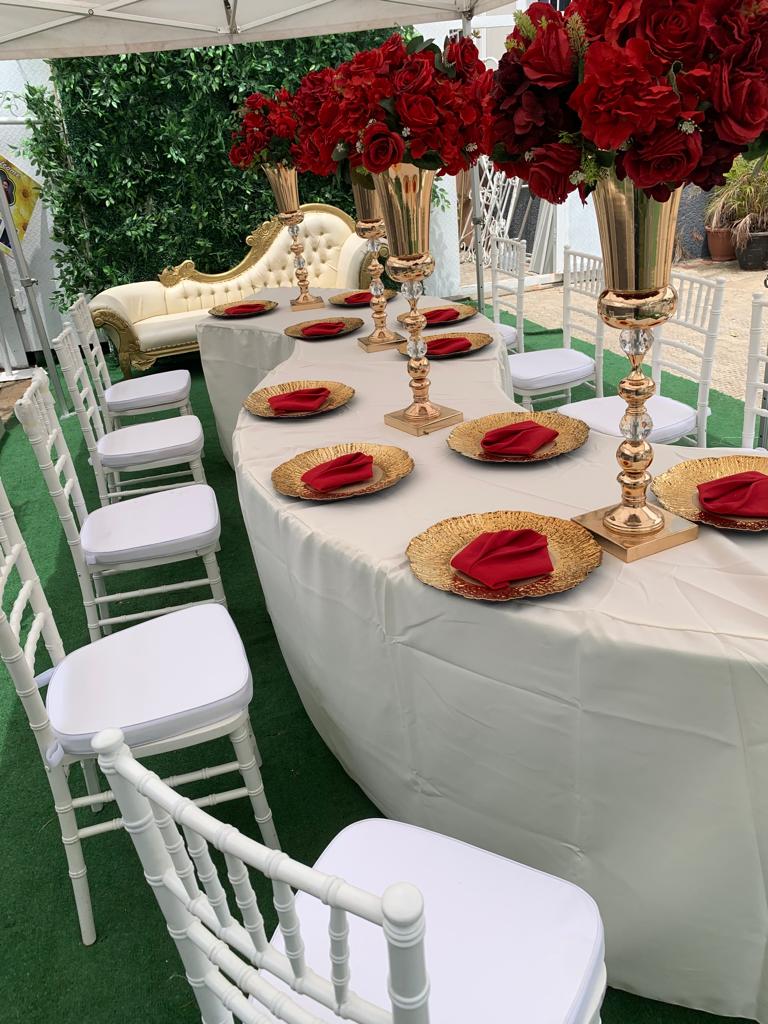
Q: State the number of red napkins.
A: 10